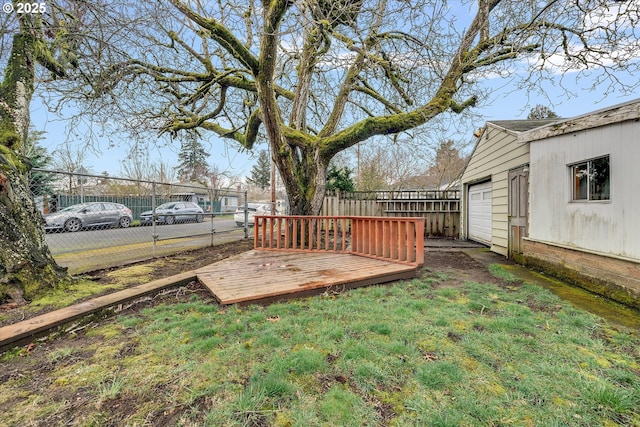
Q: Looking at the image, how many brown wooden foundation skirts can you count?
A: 1